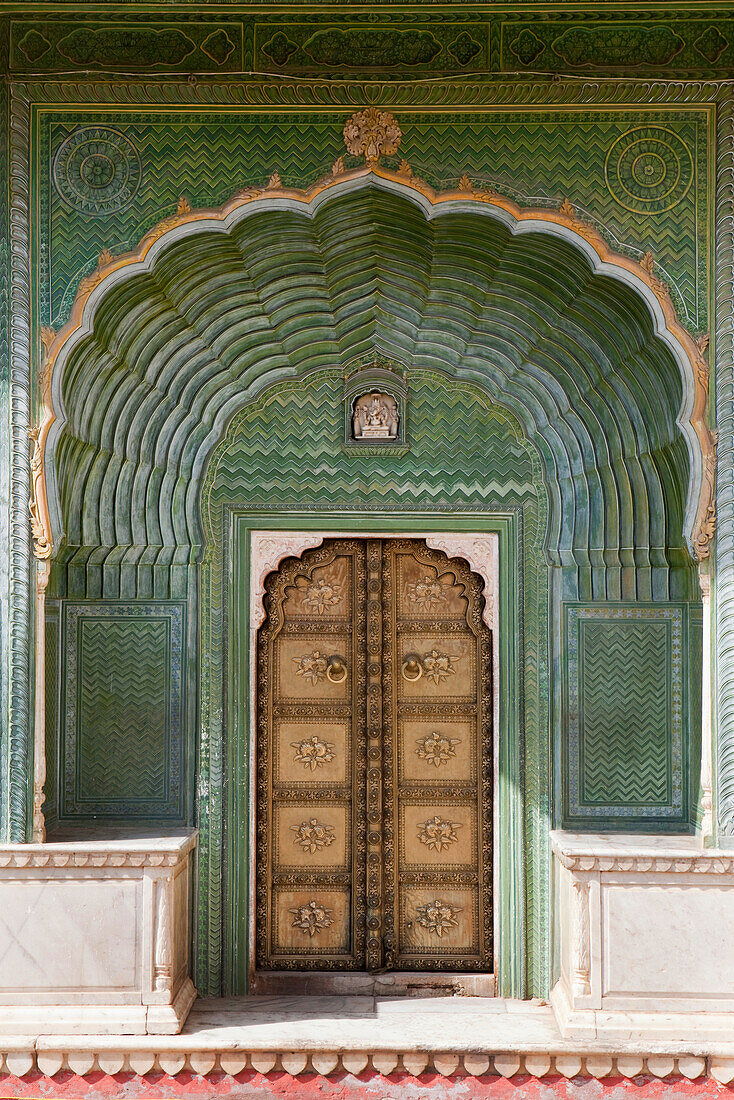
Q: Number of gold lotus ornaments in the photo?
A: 10